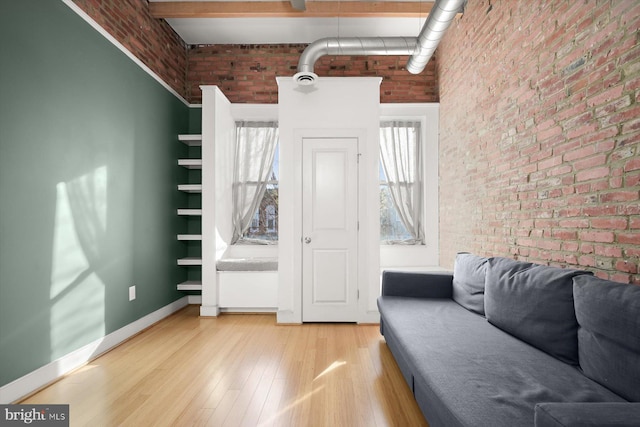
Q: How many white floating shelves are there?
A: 7